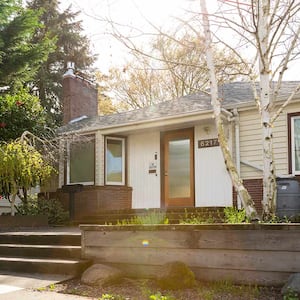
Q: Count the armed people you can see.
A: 0